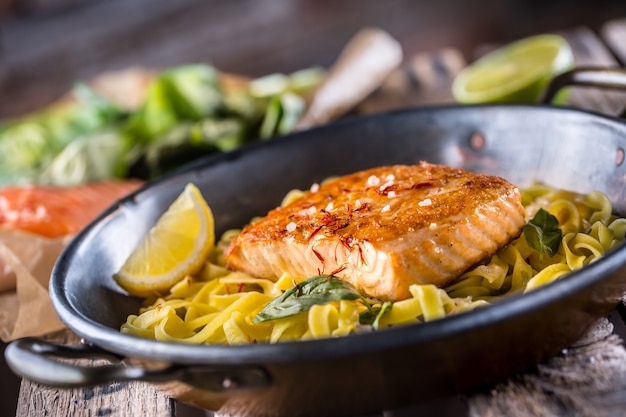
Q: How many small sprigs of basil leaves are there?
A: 2